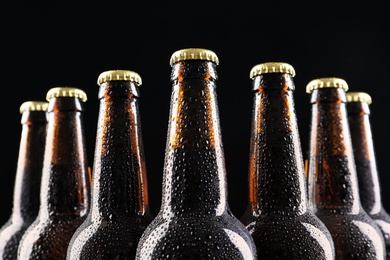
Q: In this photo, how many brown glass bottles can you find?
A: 7